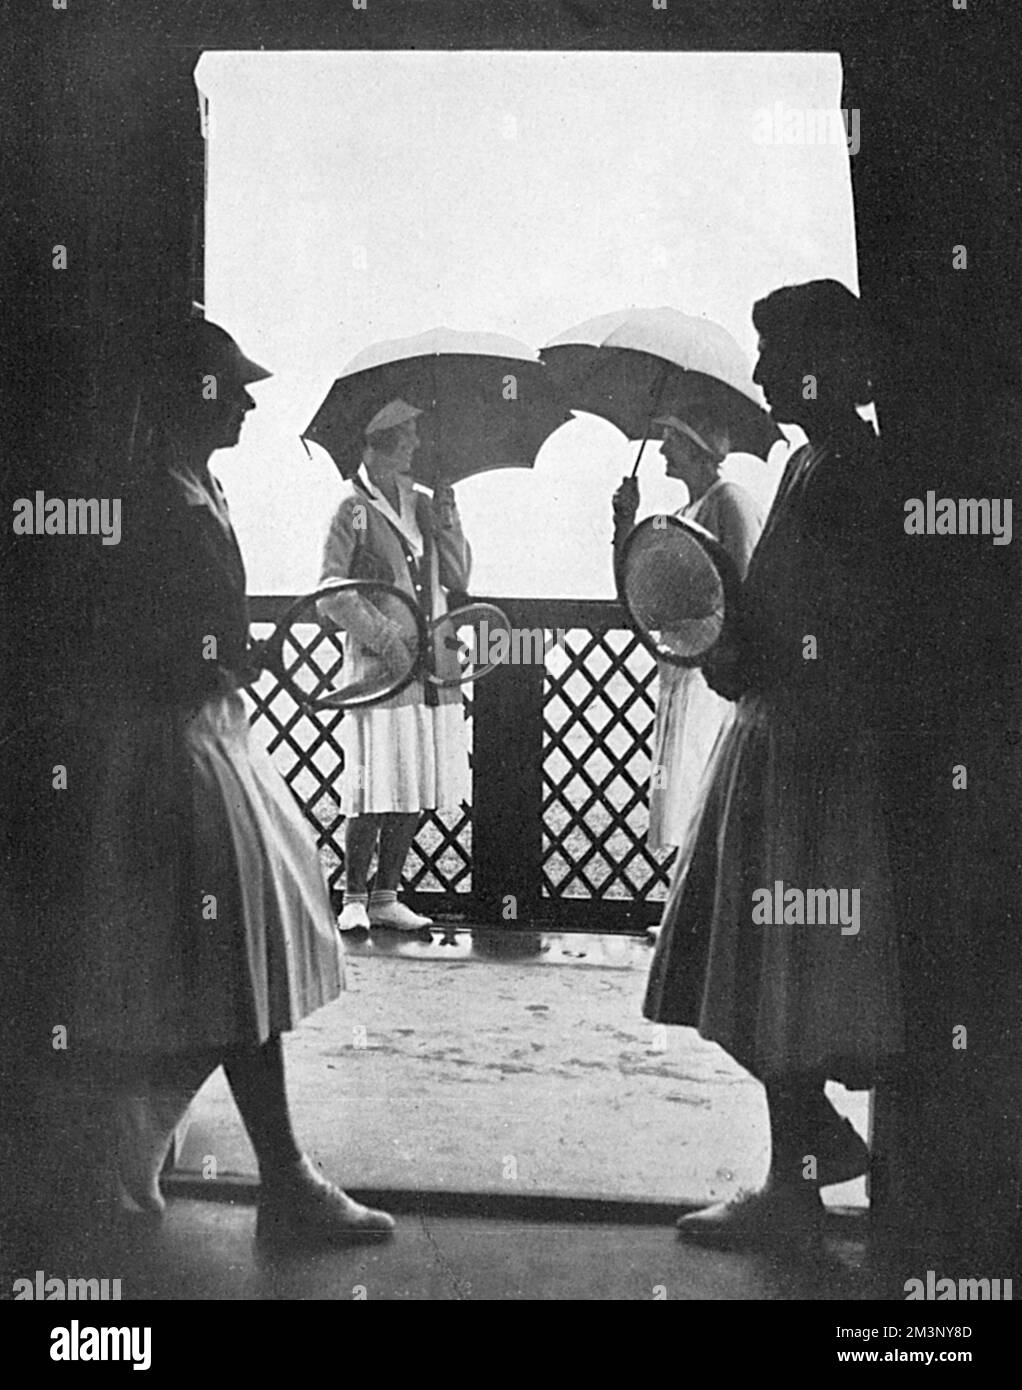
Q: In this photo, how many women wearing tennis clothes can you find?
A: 4